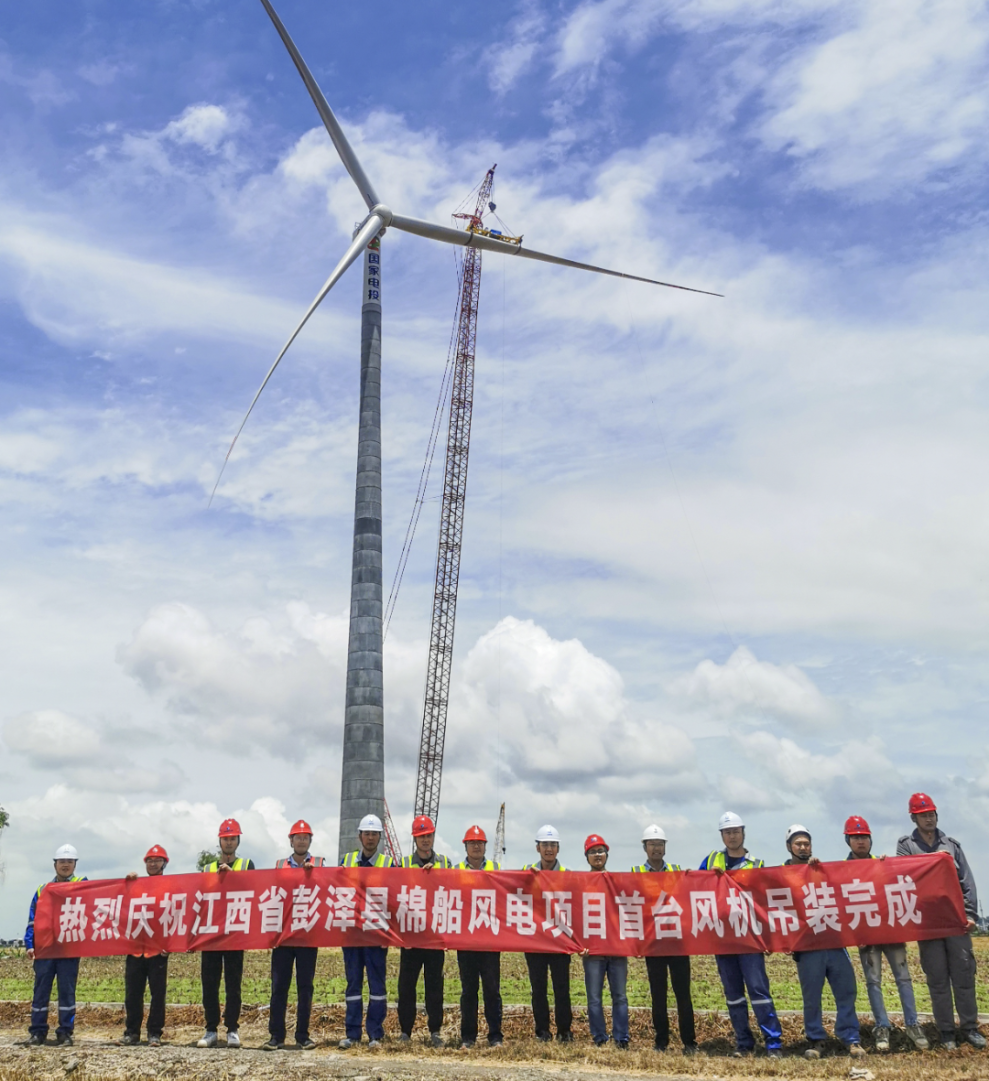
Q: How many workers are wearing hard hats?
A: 14